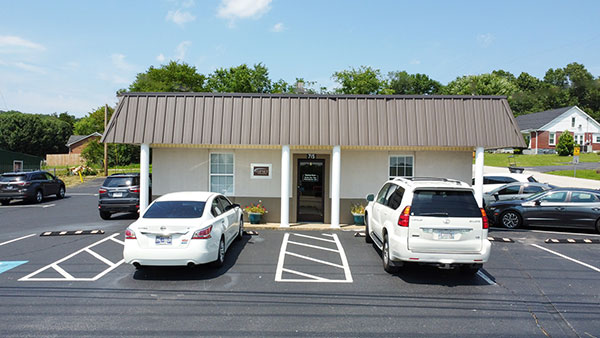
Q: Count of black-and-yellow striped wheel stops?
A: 5